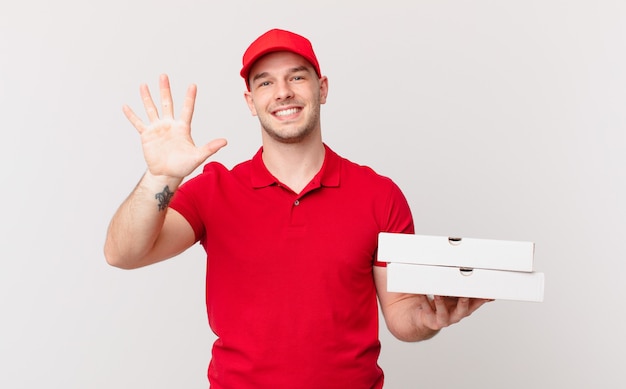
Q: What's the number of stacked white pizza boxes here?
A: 2